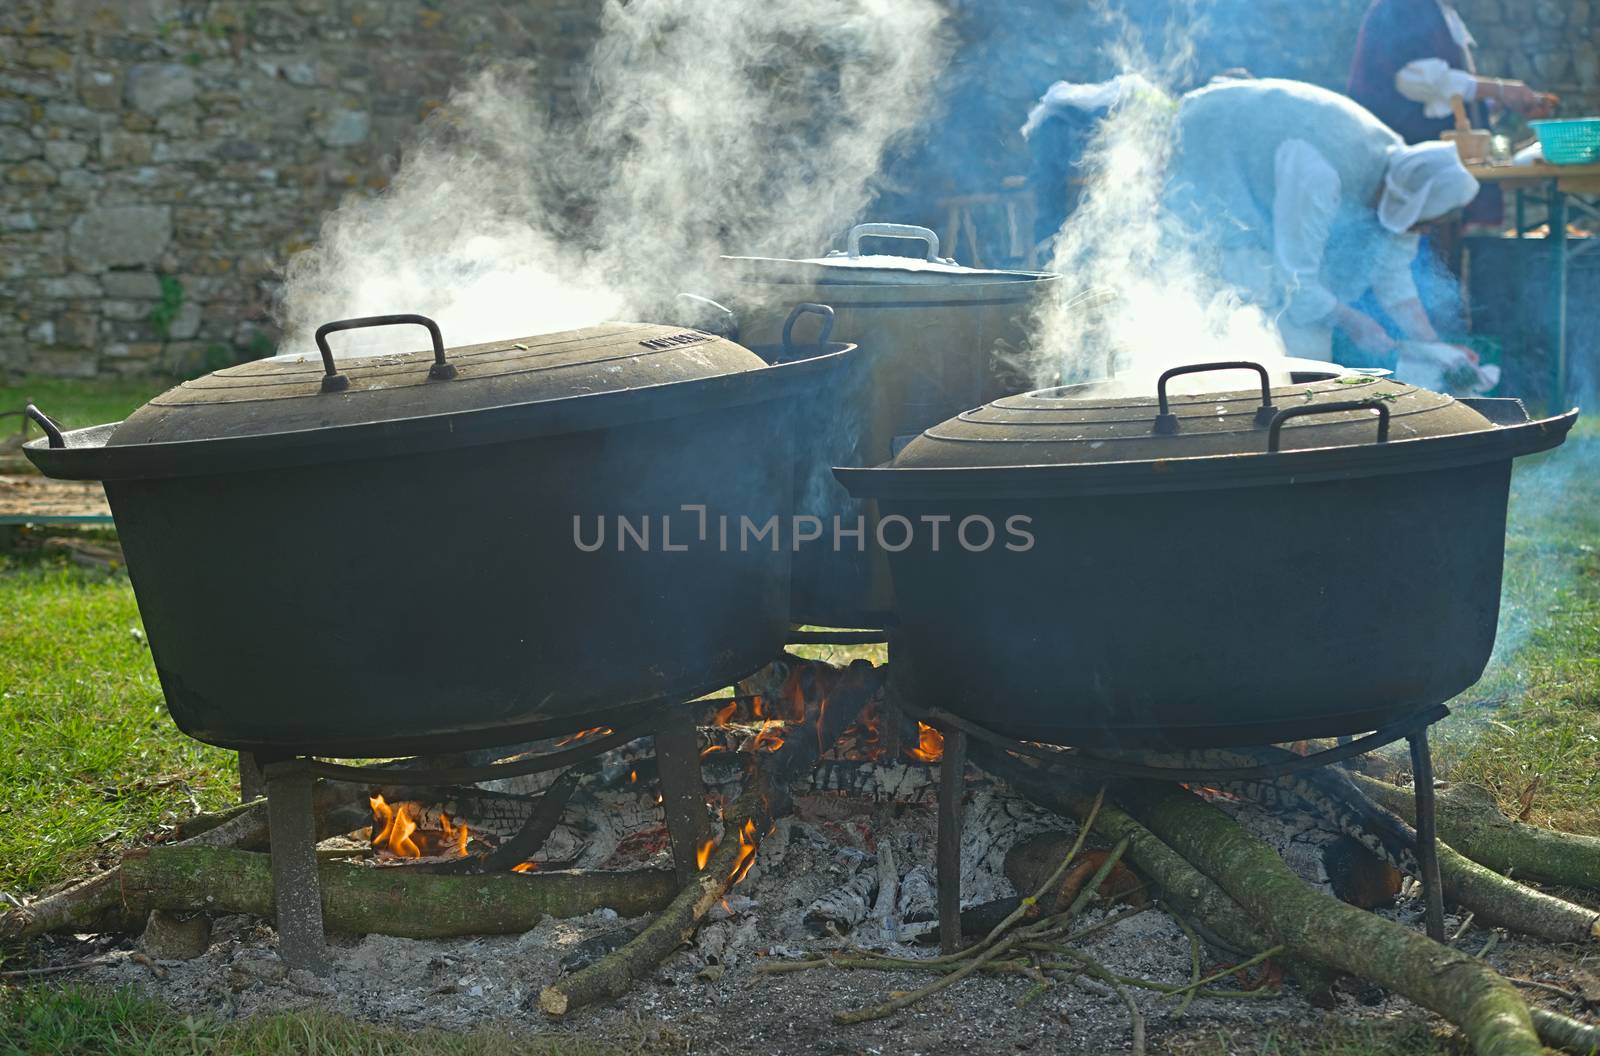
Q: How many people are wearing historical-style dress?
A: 2